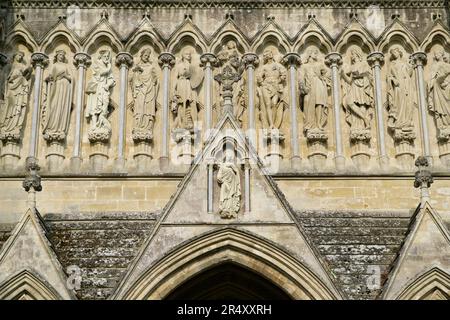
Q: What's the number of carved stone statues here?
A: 12